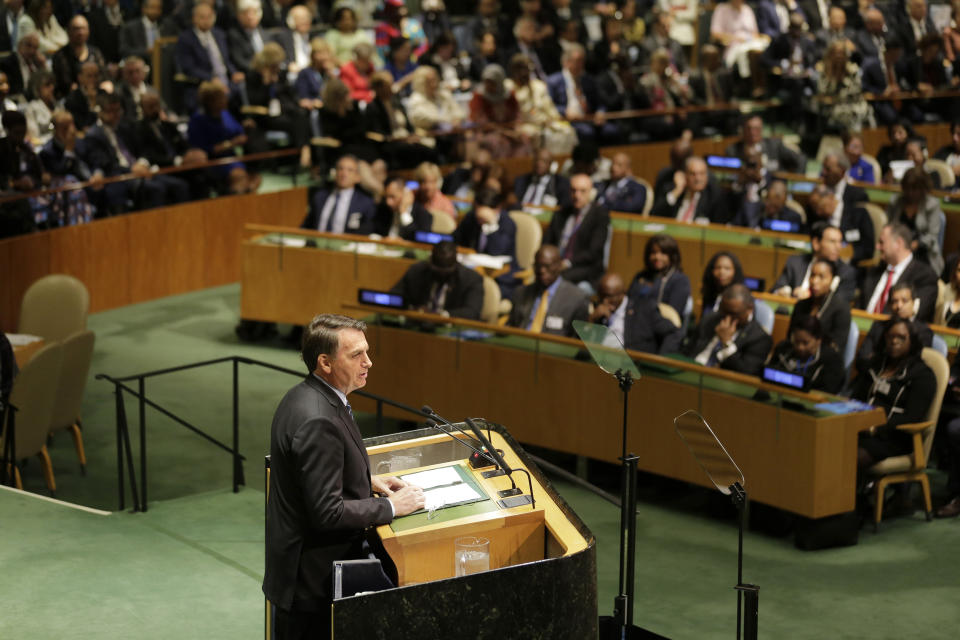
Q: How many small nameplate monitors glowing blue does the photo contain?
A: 7